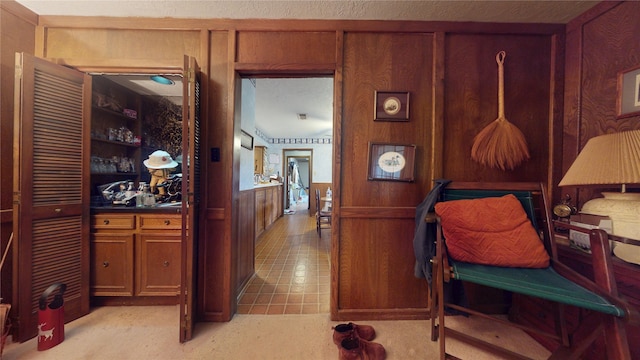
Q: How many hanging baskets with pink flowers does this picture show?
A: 0